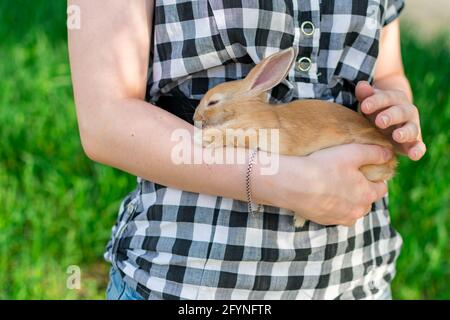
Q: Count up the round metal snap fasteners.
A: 2